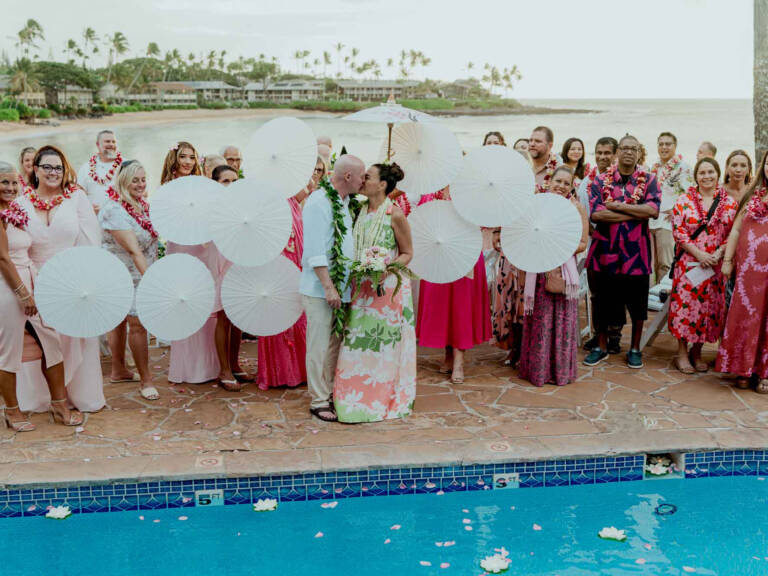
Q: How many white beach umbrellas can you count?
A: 11